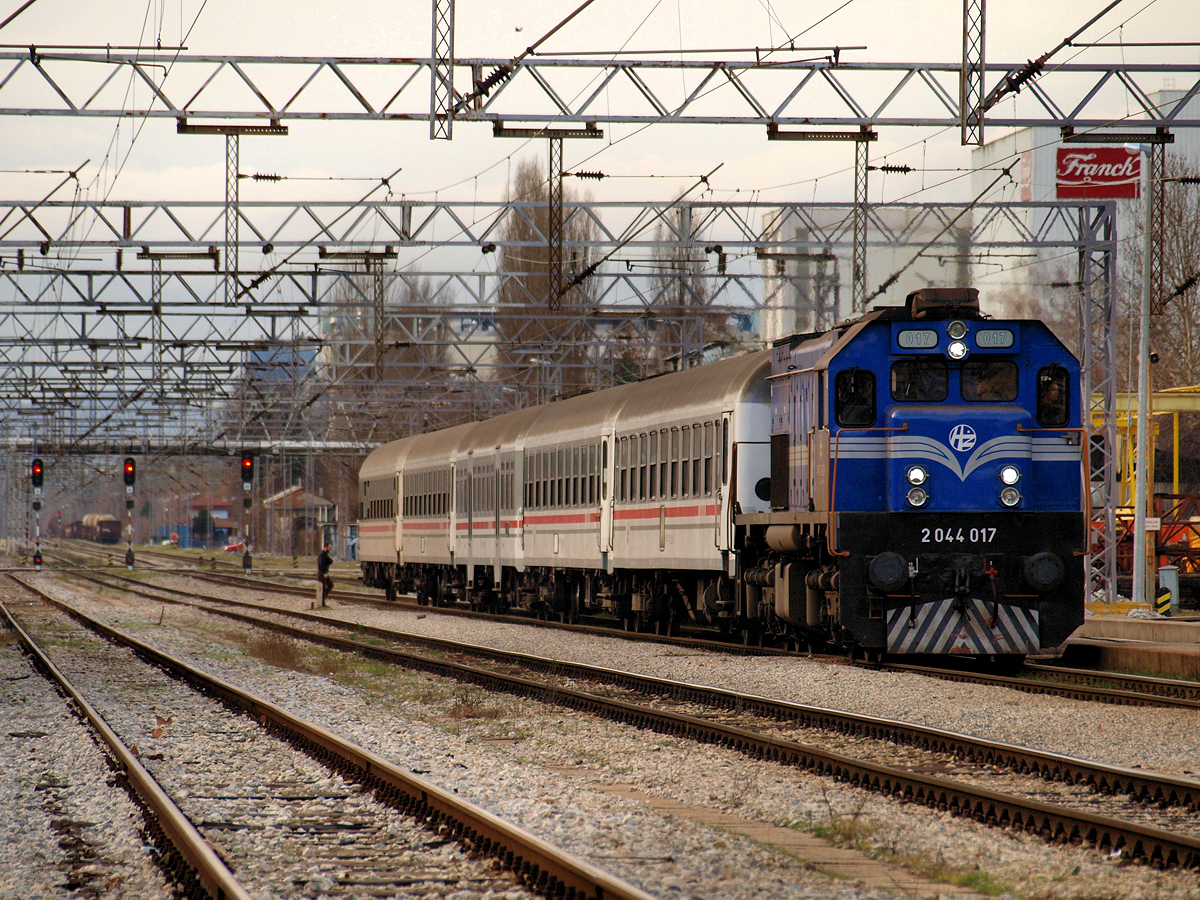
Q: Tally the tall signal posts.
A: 3